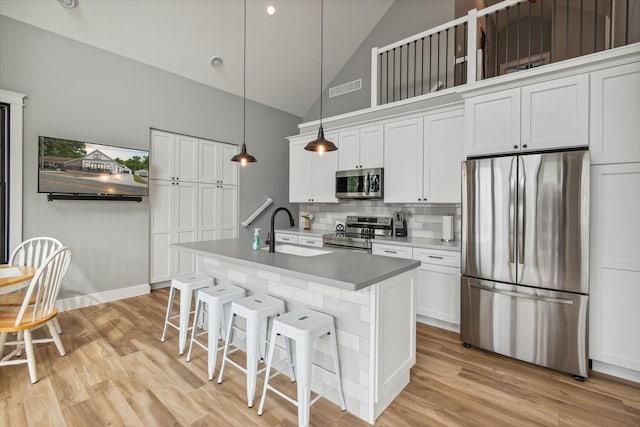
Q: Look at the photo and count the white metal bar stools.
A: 4